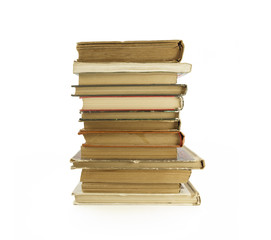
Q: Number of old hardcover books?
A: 13